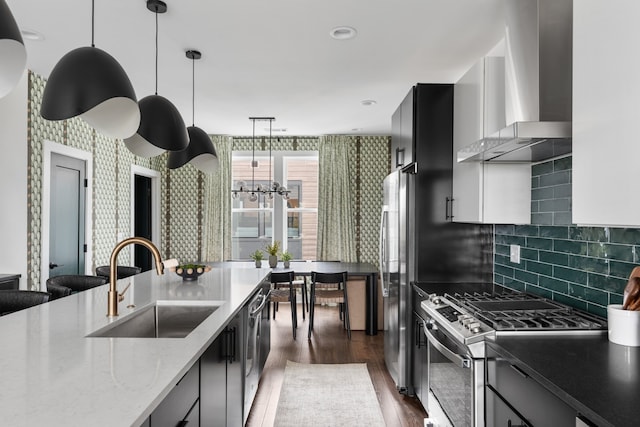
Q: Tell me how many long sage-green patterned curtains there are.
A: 2